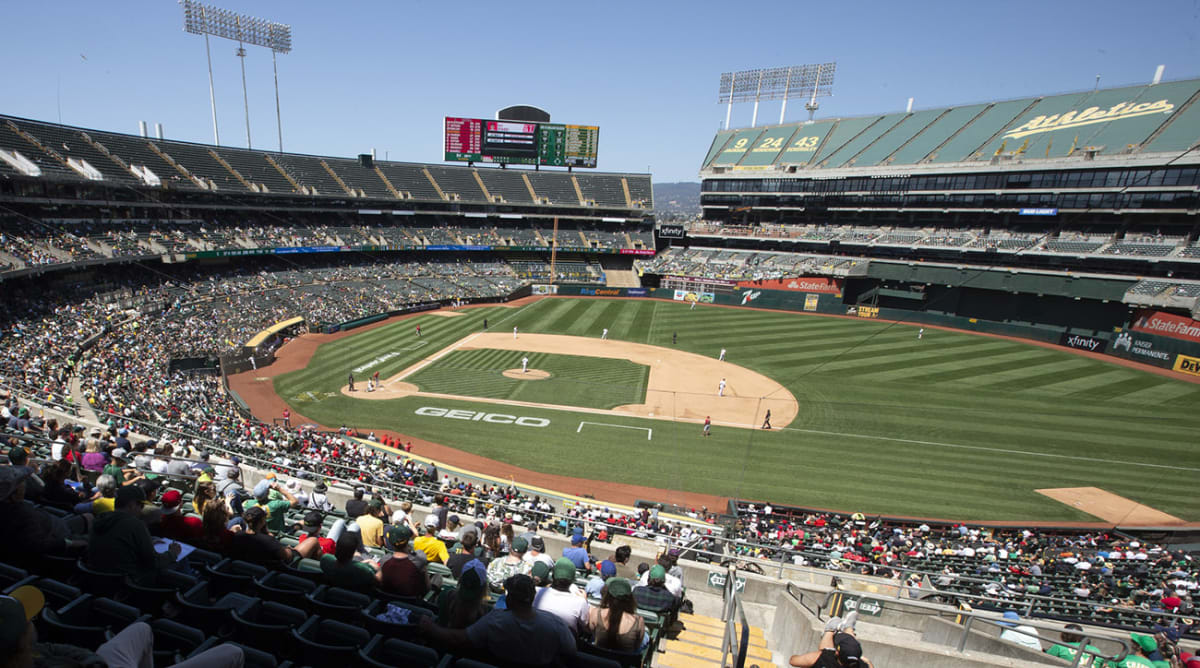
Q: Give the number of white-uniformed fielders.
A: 8